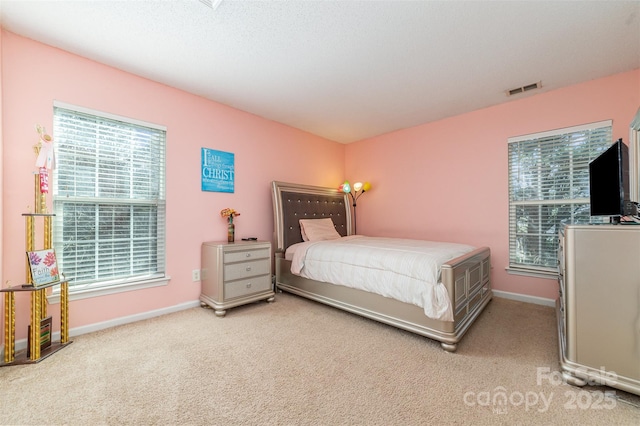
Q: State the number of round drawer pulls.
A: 3